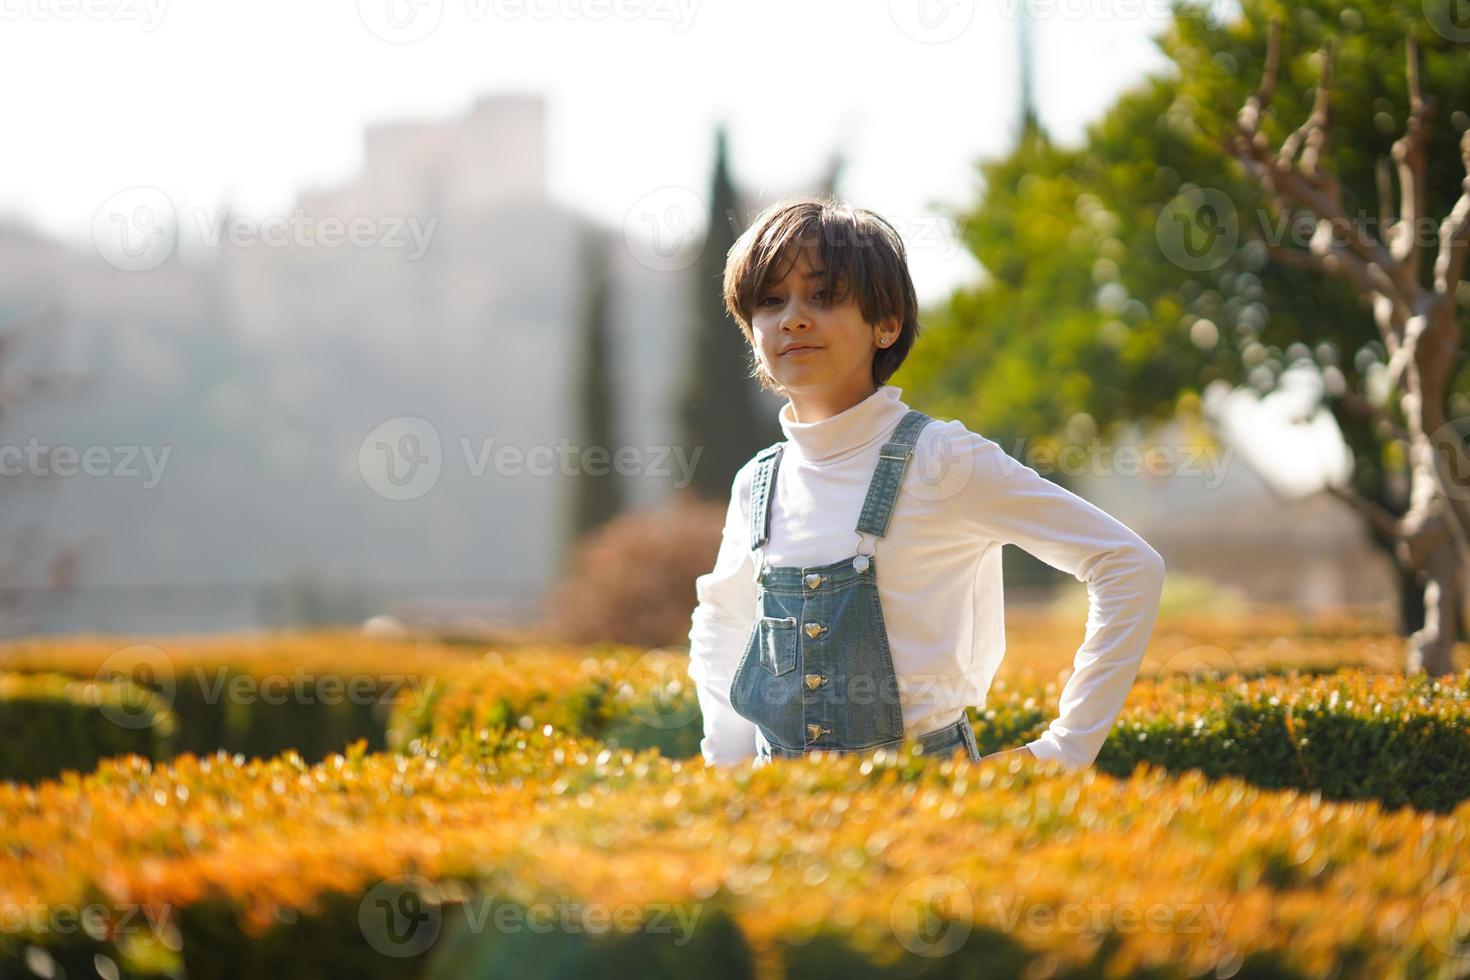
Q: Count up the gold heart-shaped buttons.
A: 4